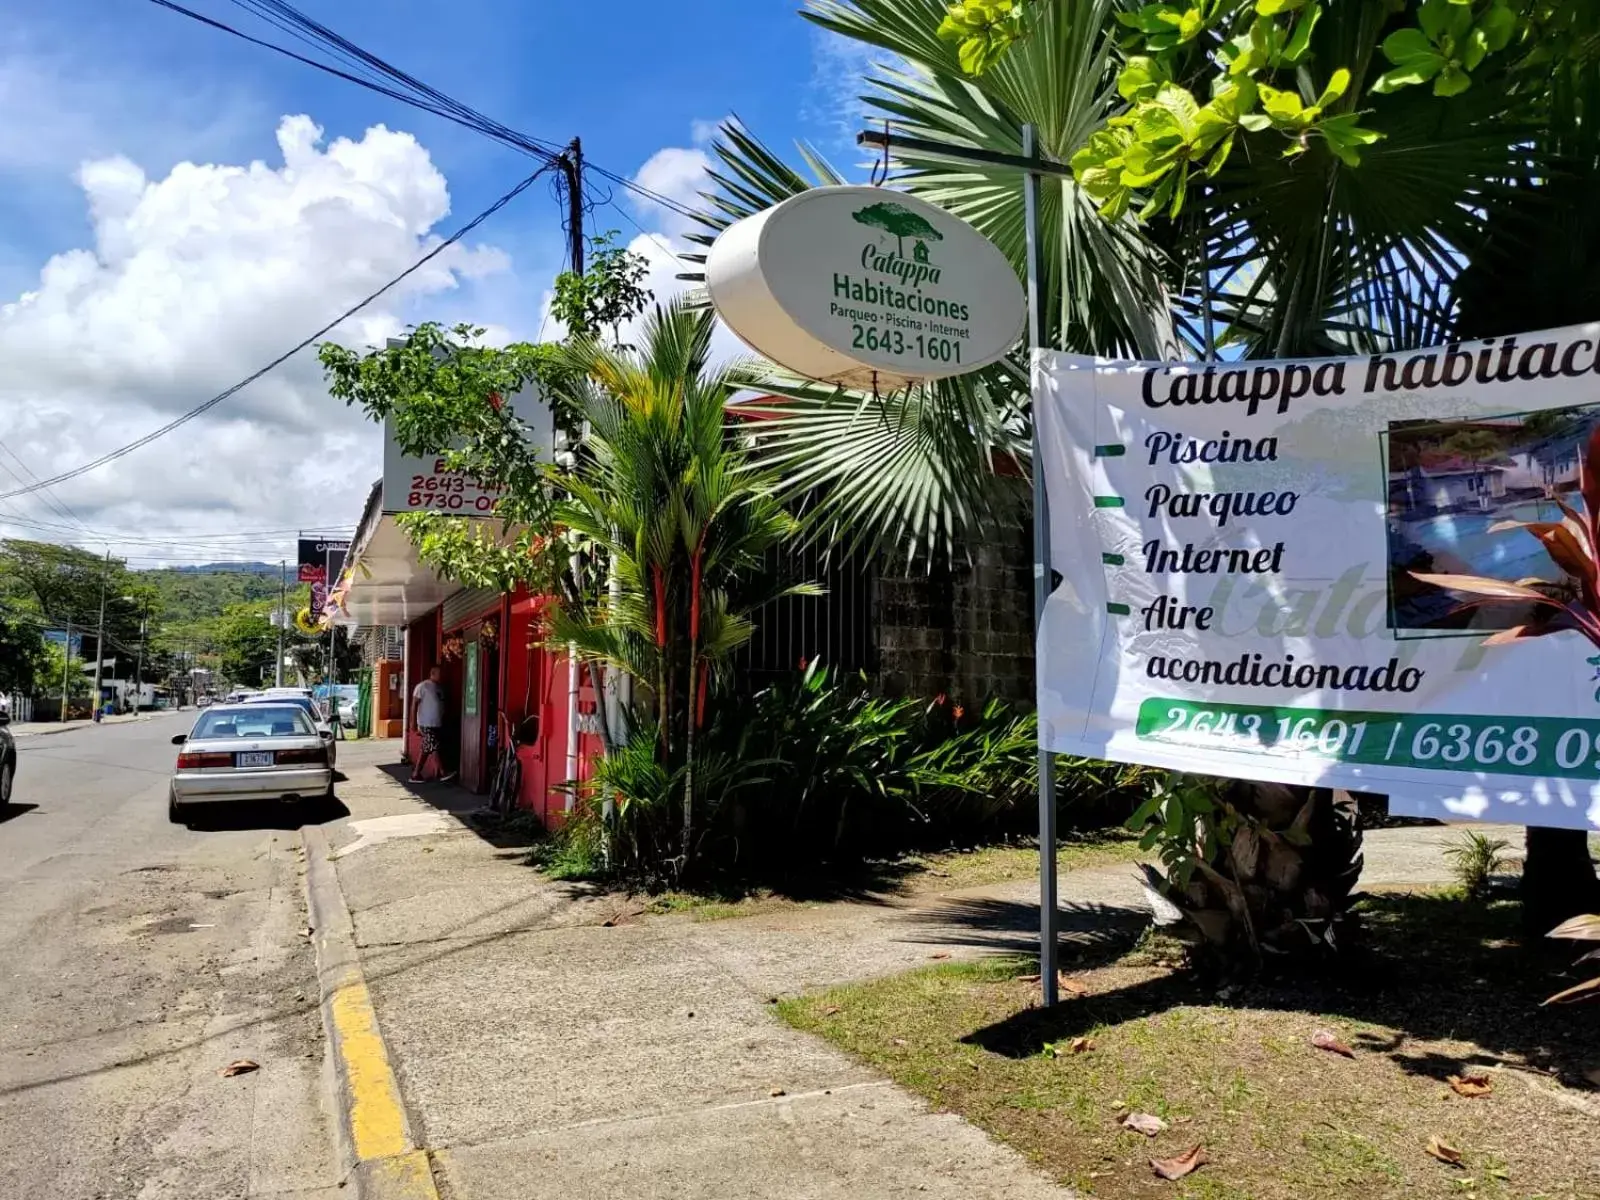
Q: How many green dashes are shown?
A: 4